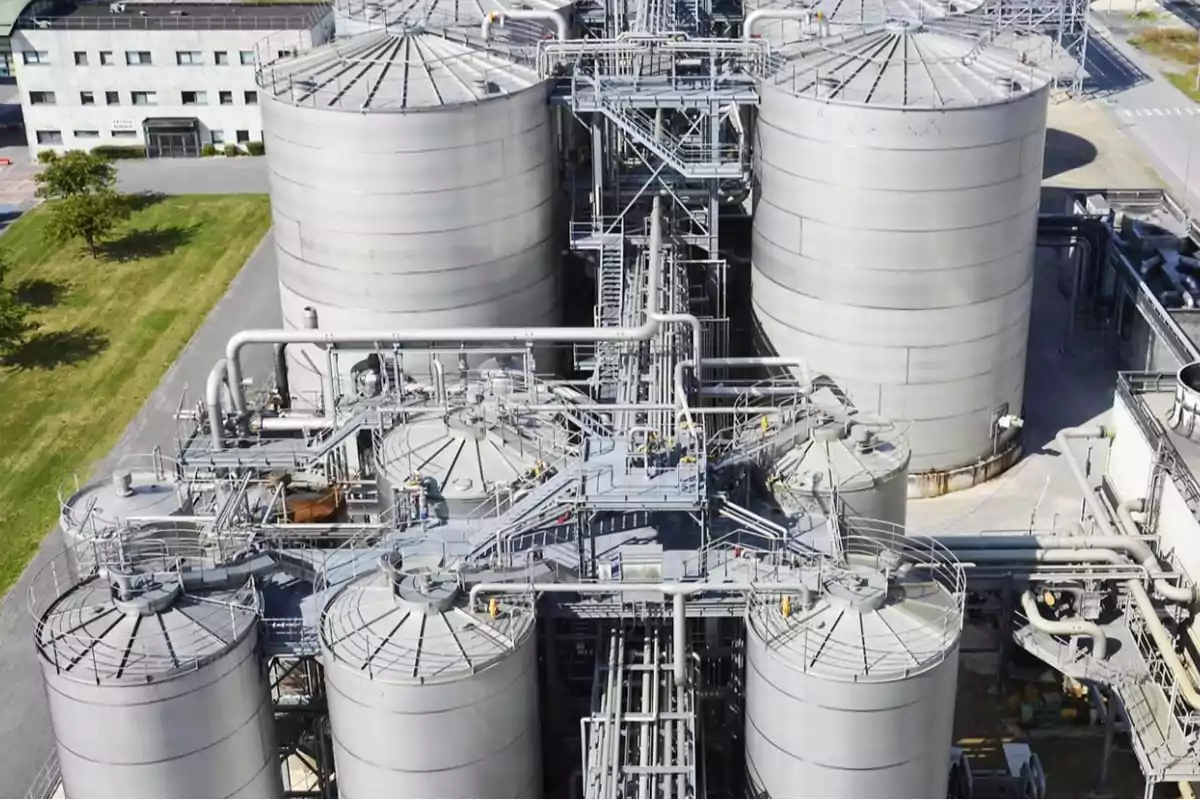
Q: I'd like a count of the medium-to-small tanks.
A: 6